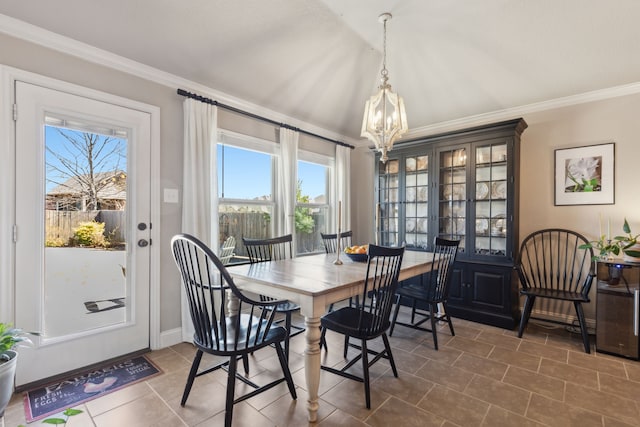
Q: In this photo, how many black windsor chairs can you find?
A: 6